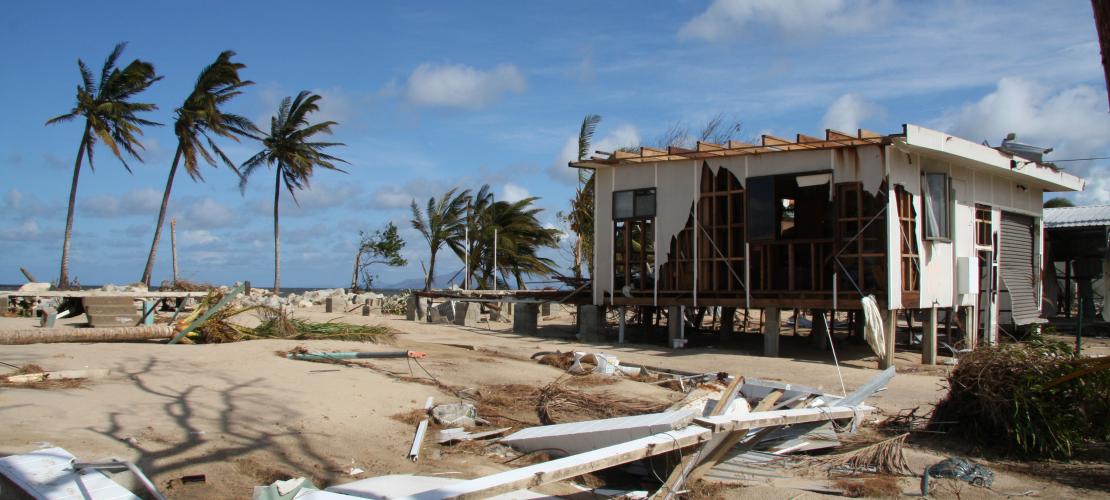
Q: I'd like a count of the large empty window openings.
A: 1